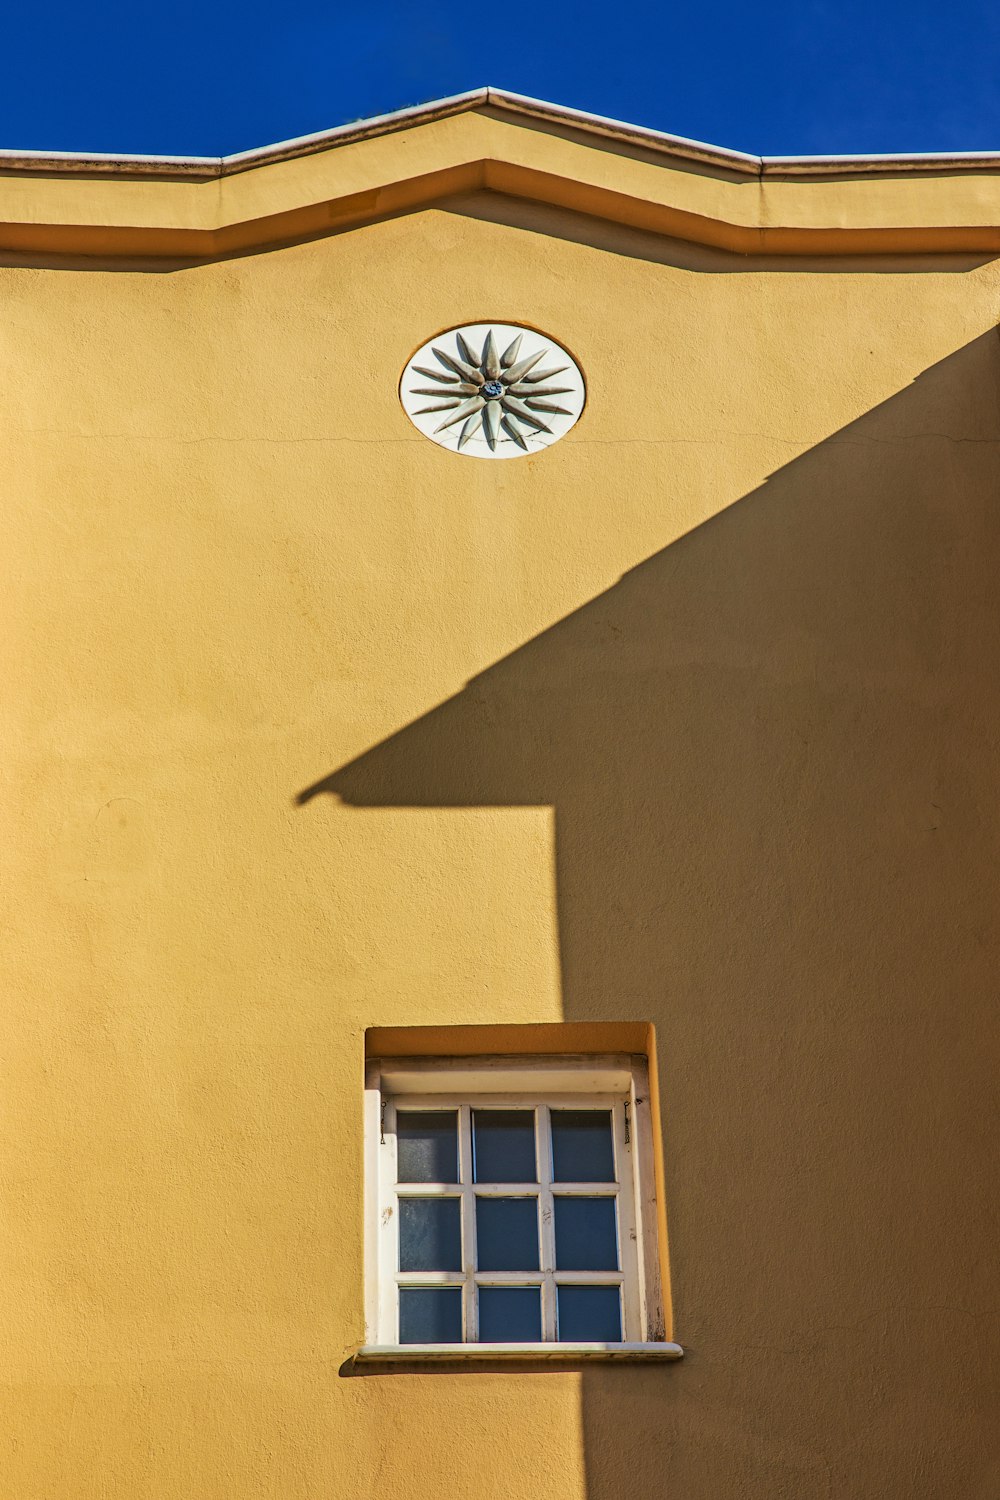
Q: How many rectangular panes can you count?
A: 9